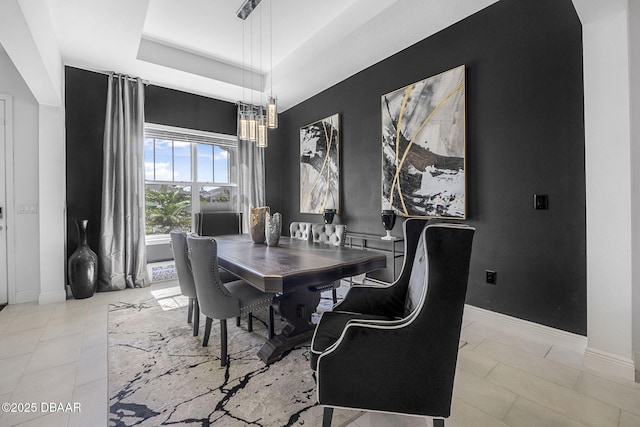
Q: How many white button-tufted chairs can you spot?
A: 2